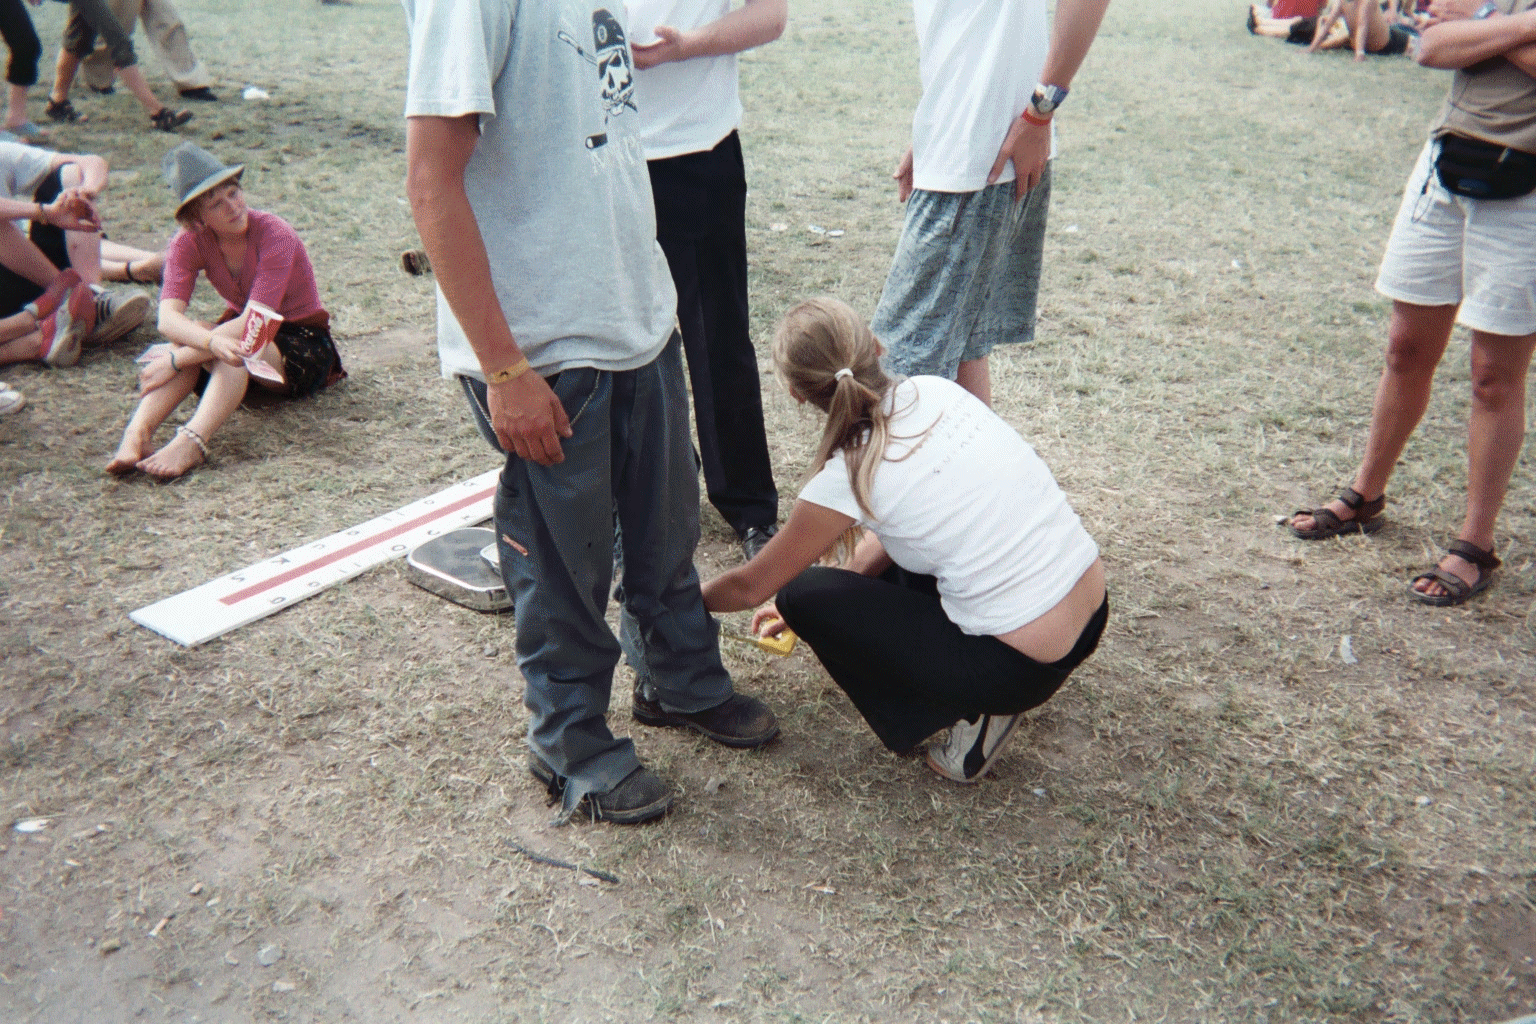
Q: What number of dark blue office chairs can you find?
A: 0